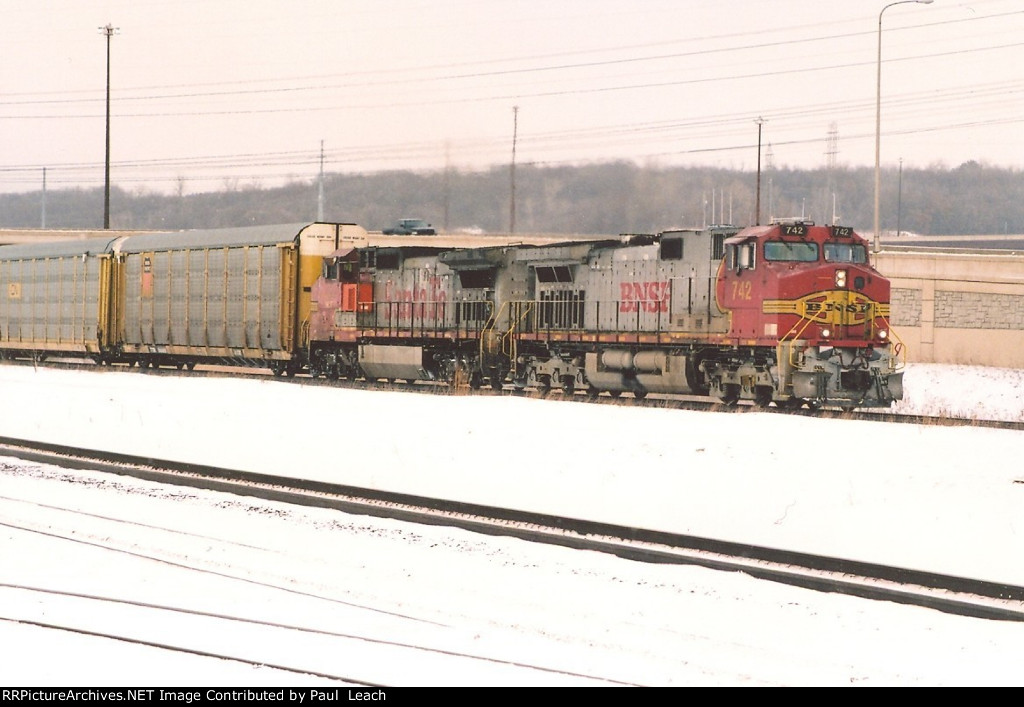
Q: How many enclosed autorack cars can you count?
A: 2